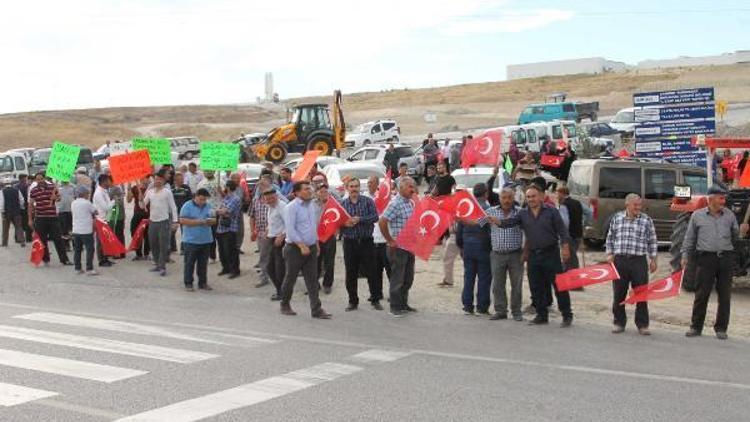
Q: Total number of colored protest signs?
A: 5